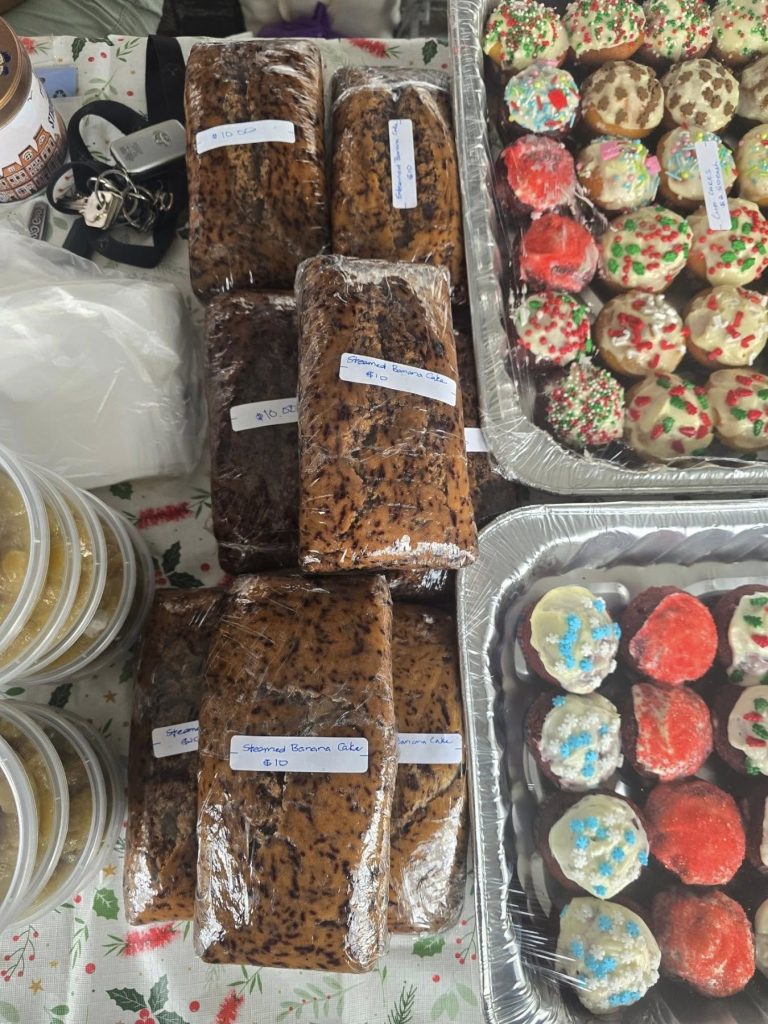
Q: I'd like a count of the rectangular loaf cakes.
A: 8